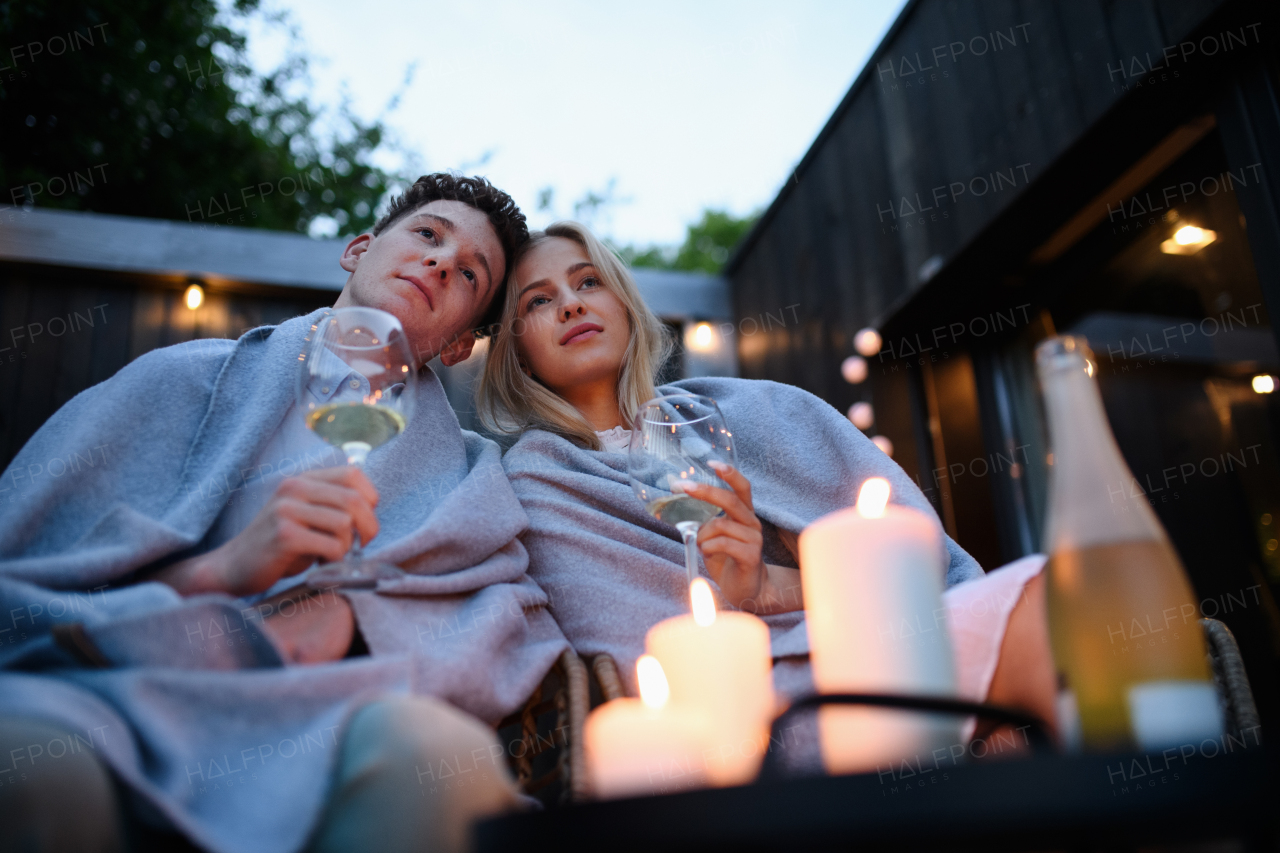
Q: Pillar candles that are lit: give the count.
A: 3